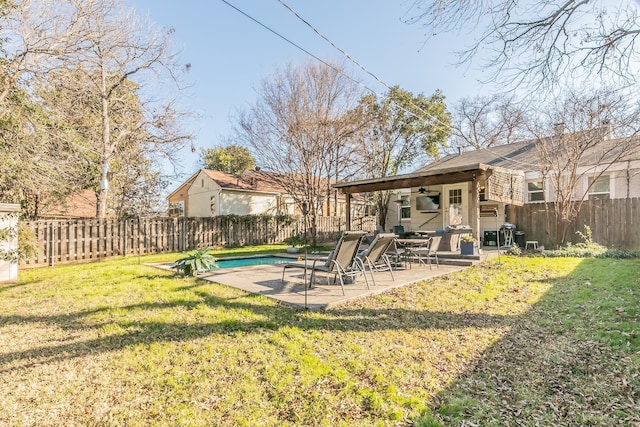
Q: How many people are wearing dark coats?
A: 0